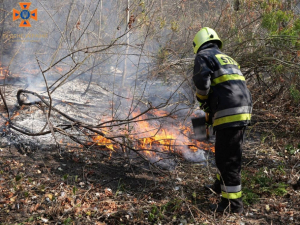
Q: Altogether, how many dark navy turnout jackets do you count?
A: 1